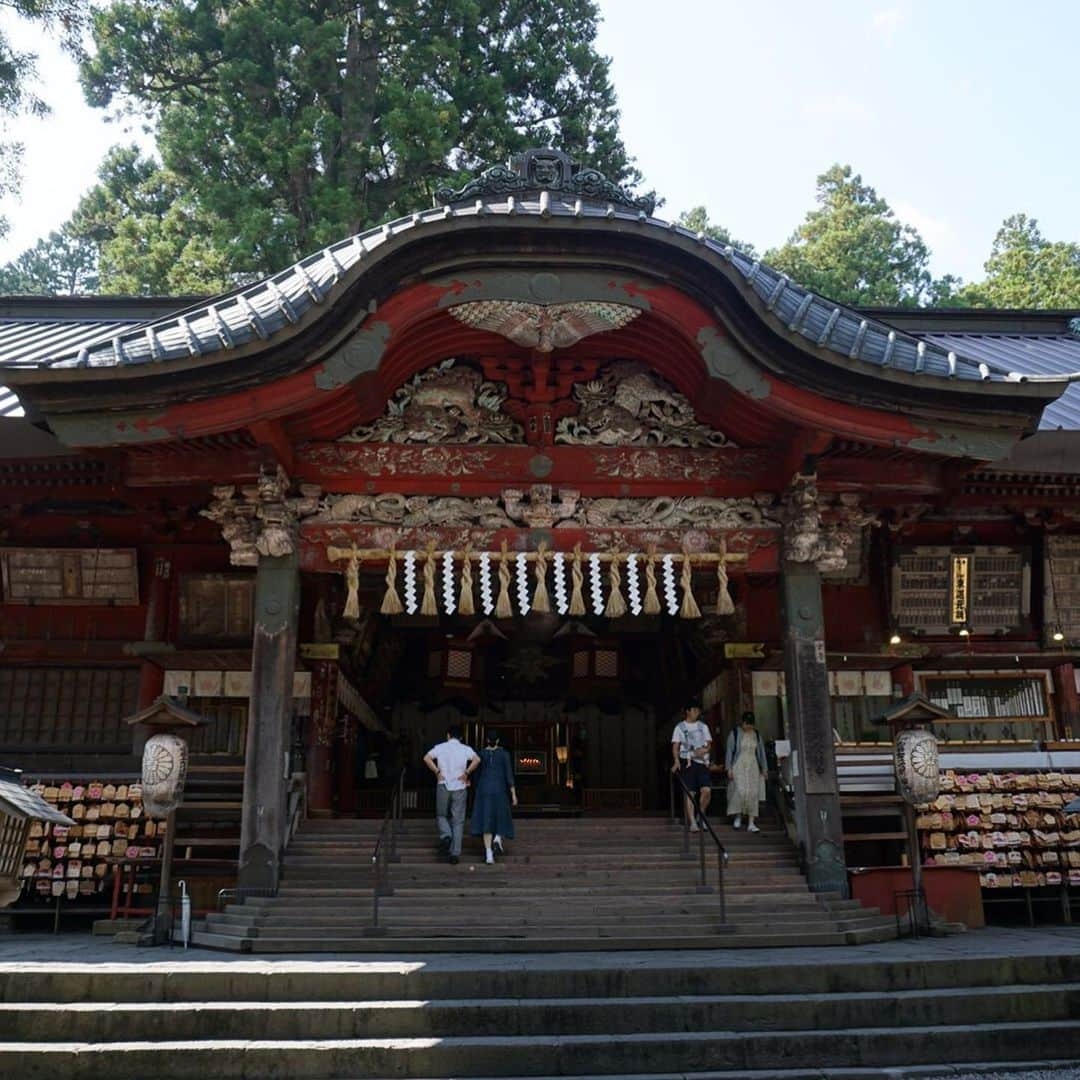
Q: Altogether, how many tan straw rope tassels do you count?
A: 11